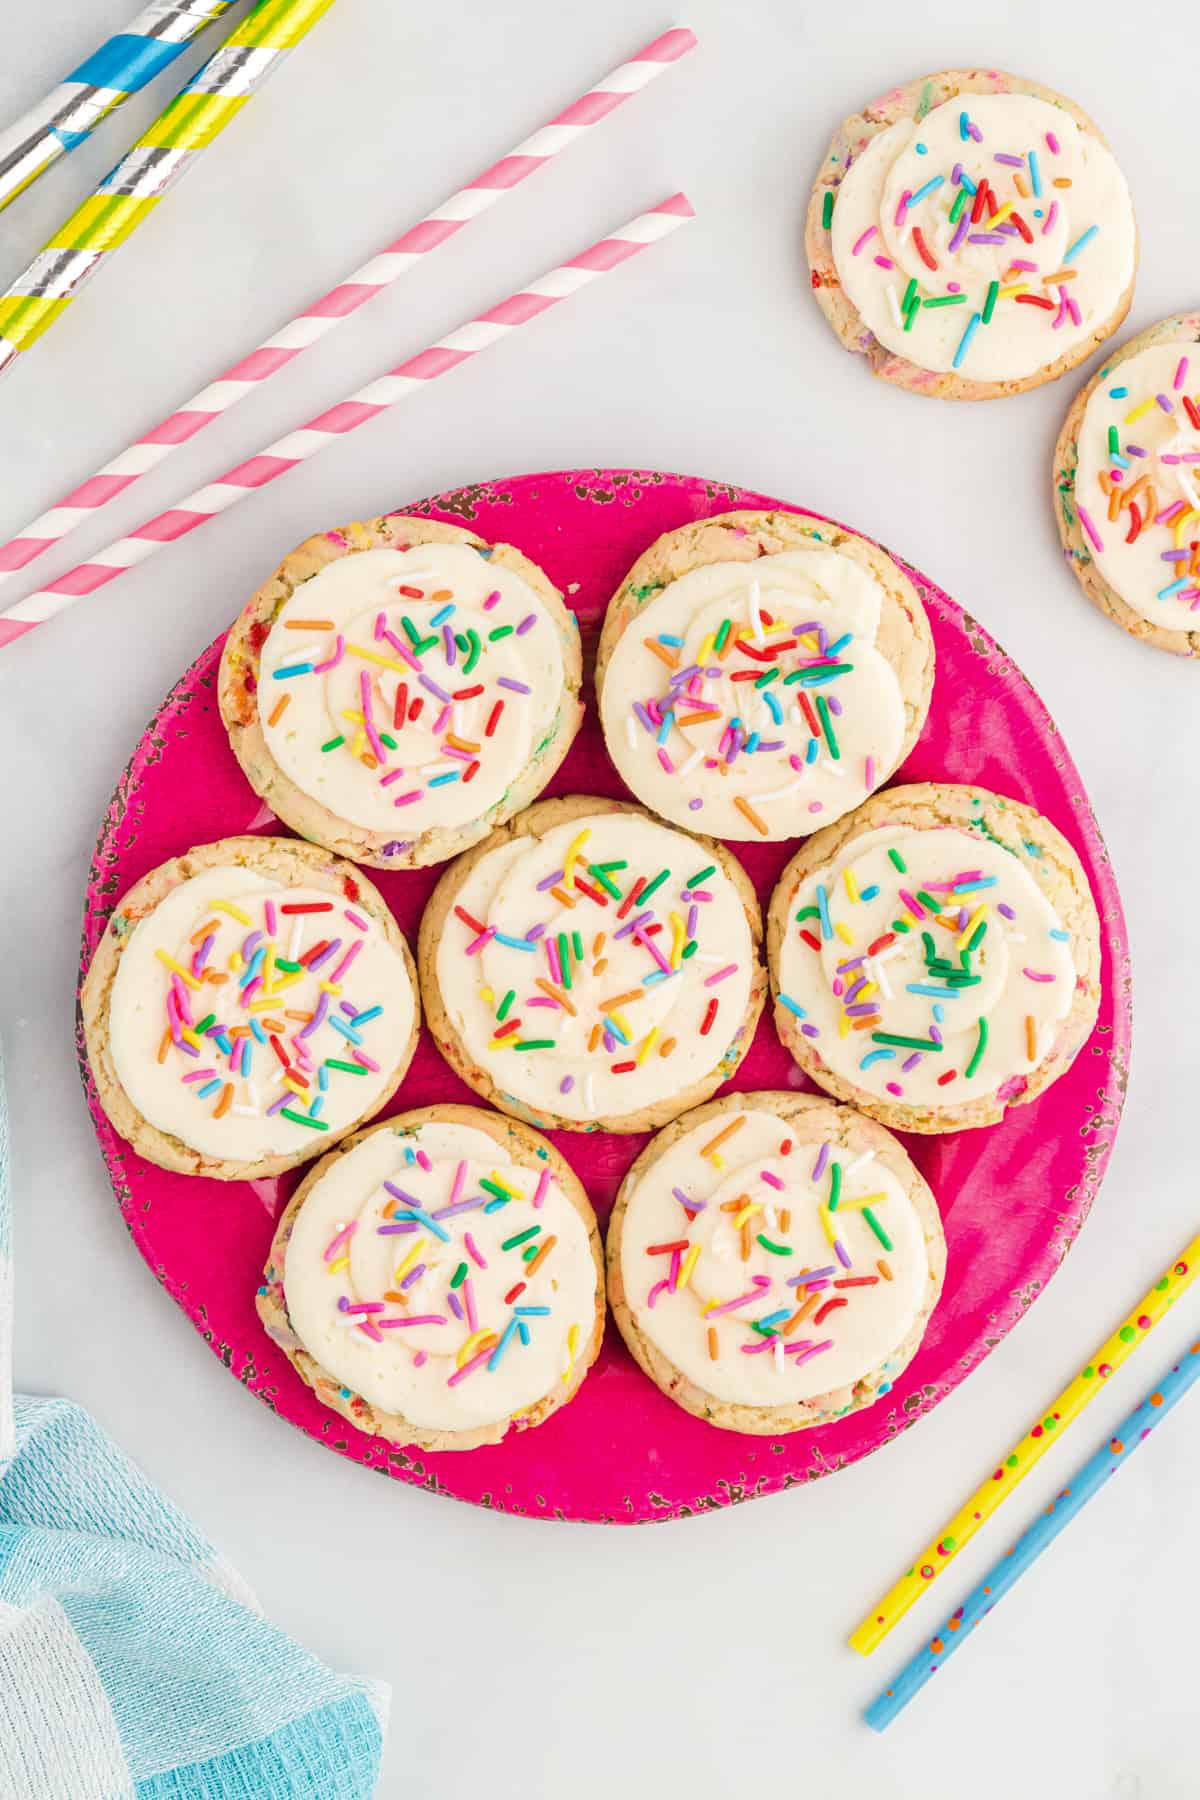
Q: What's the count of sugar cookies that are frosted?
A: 9